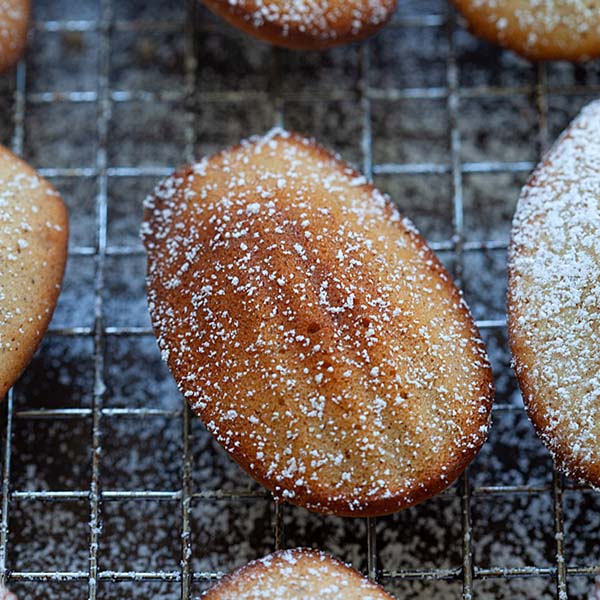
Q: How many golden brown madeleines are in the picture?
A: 7